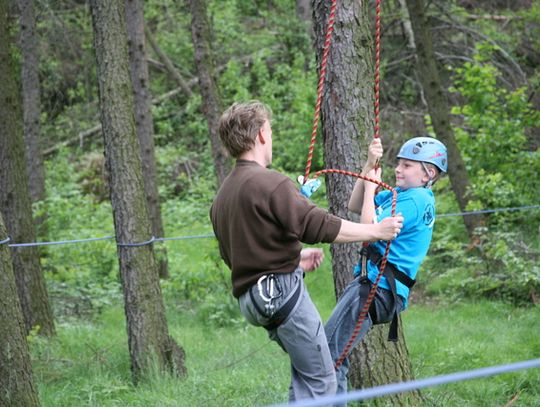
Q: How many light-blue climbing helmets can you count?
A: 1